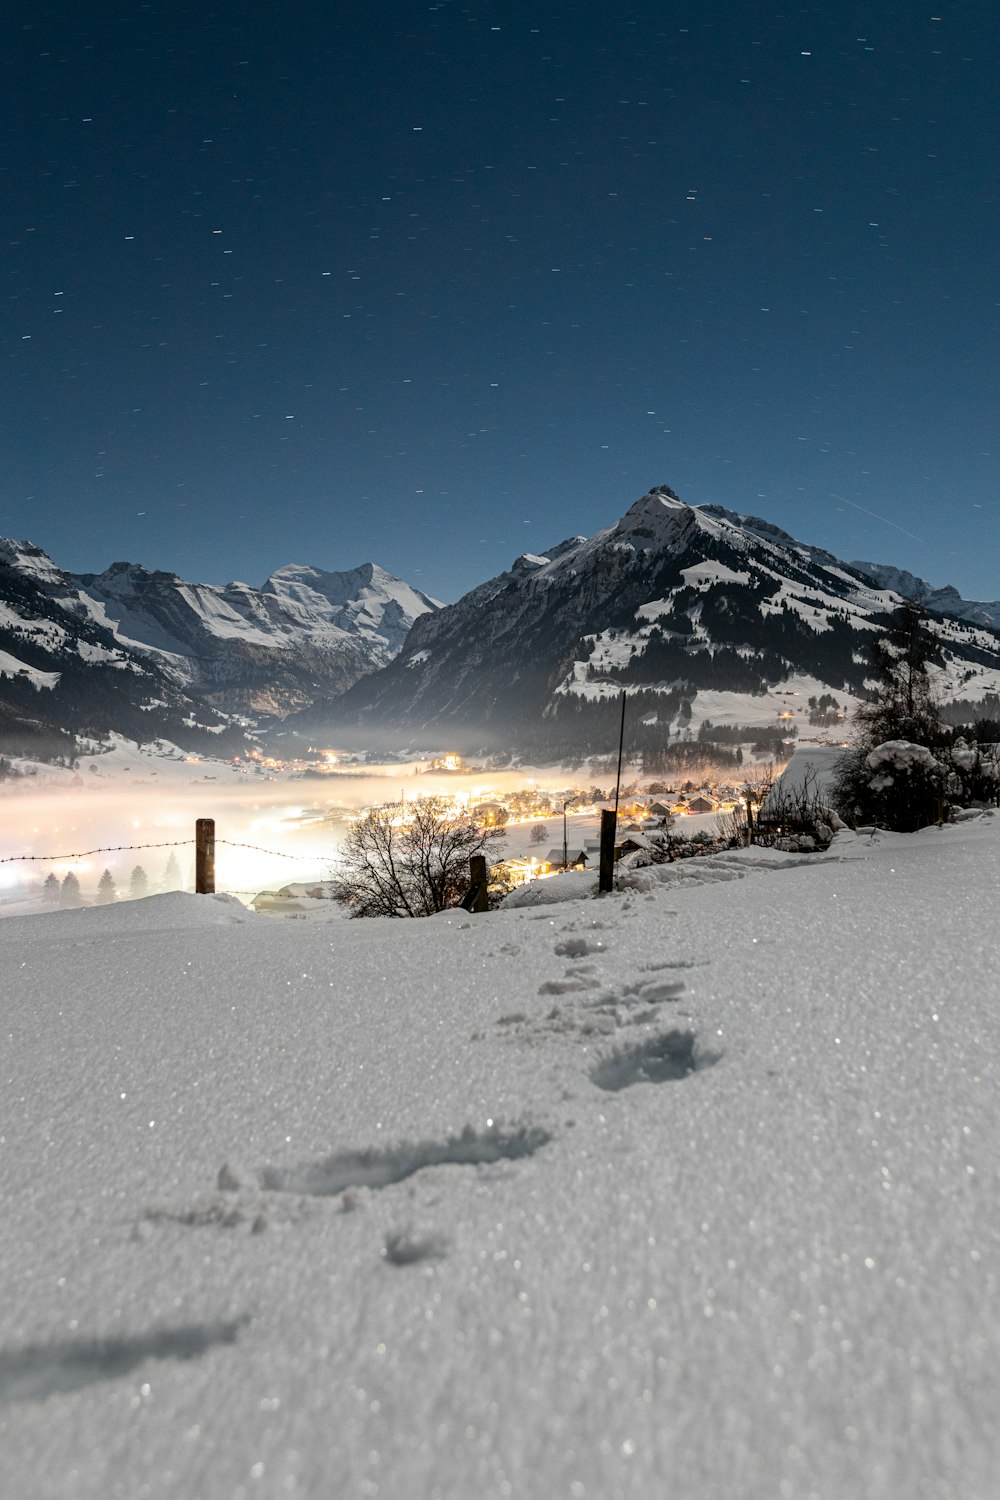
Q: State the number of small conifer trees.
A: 5